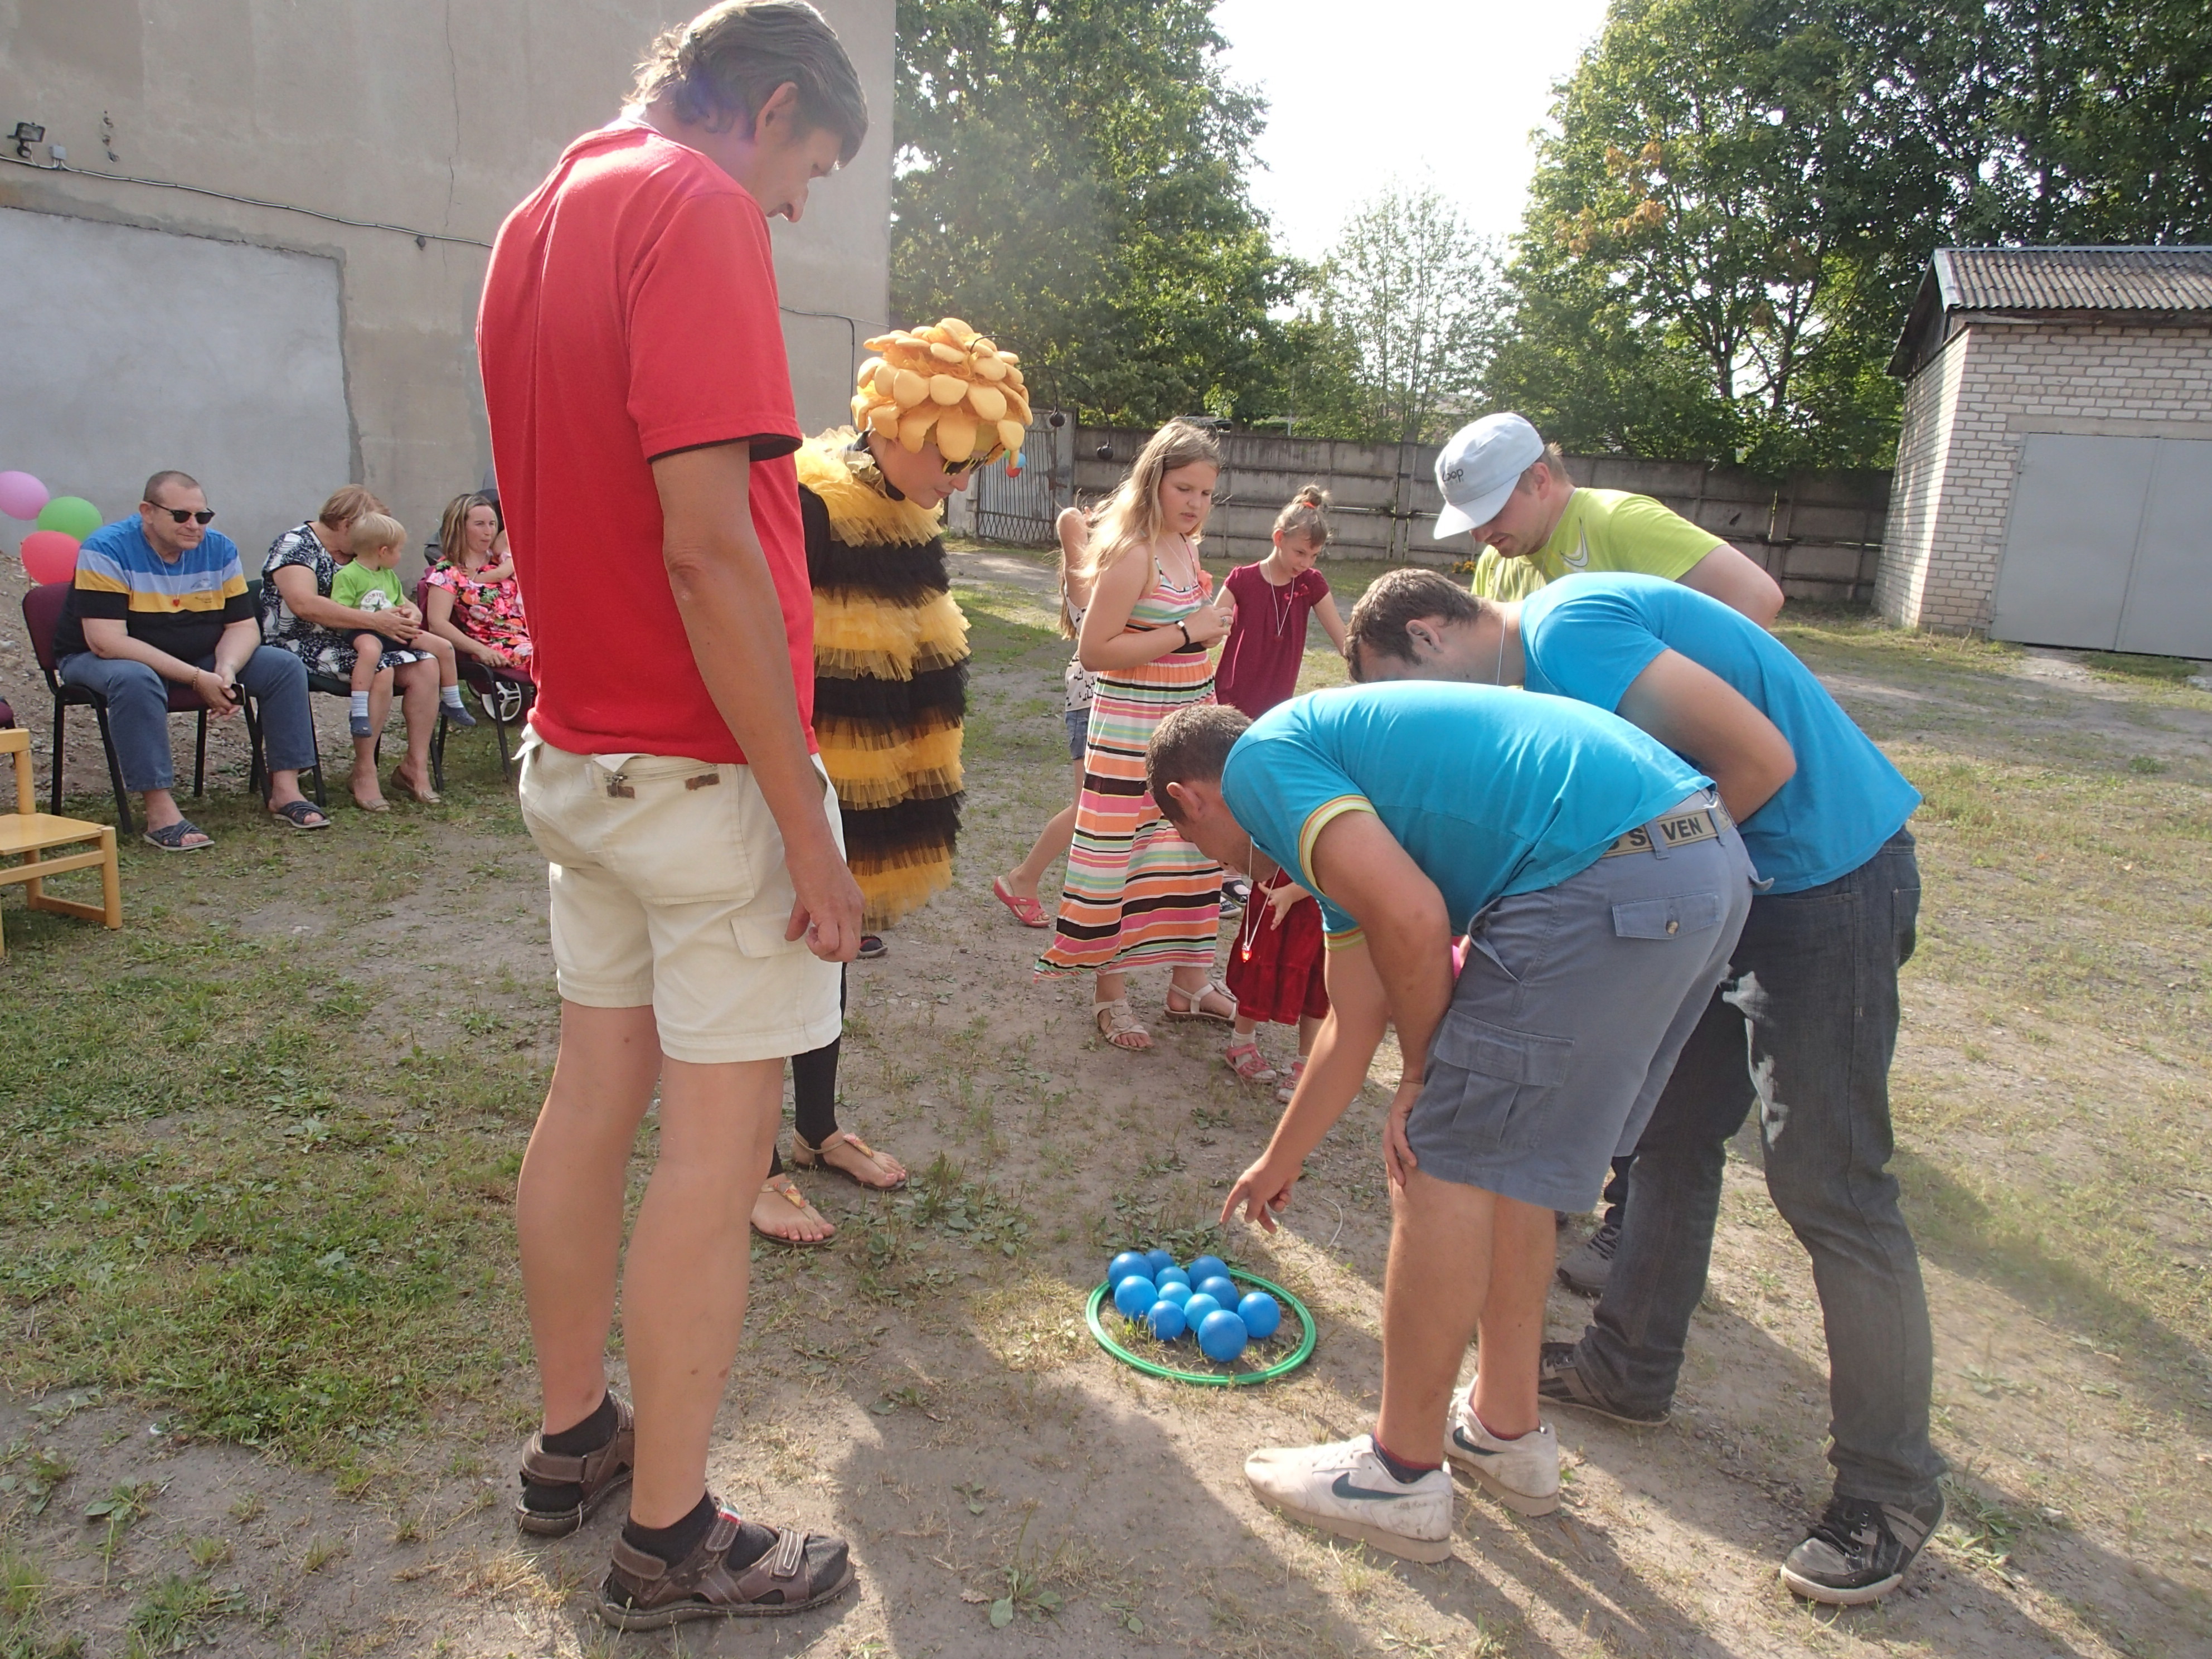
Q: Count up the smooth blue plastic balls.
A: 11